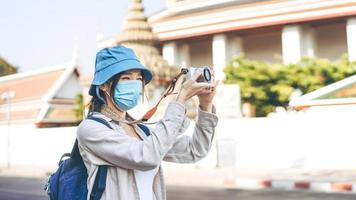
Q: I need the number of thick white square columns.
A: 4